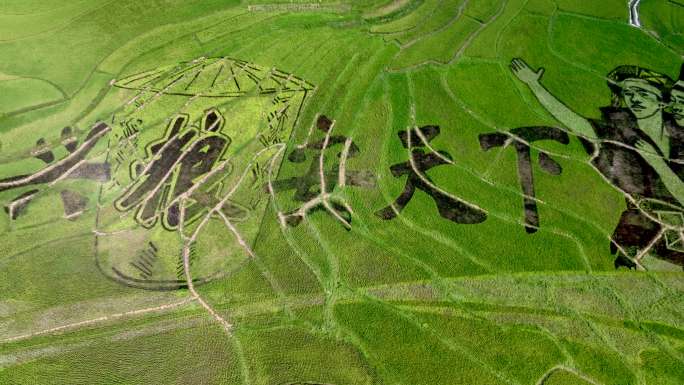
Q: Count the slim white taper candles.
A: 0